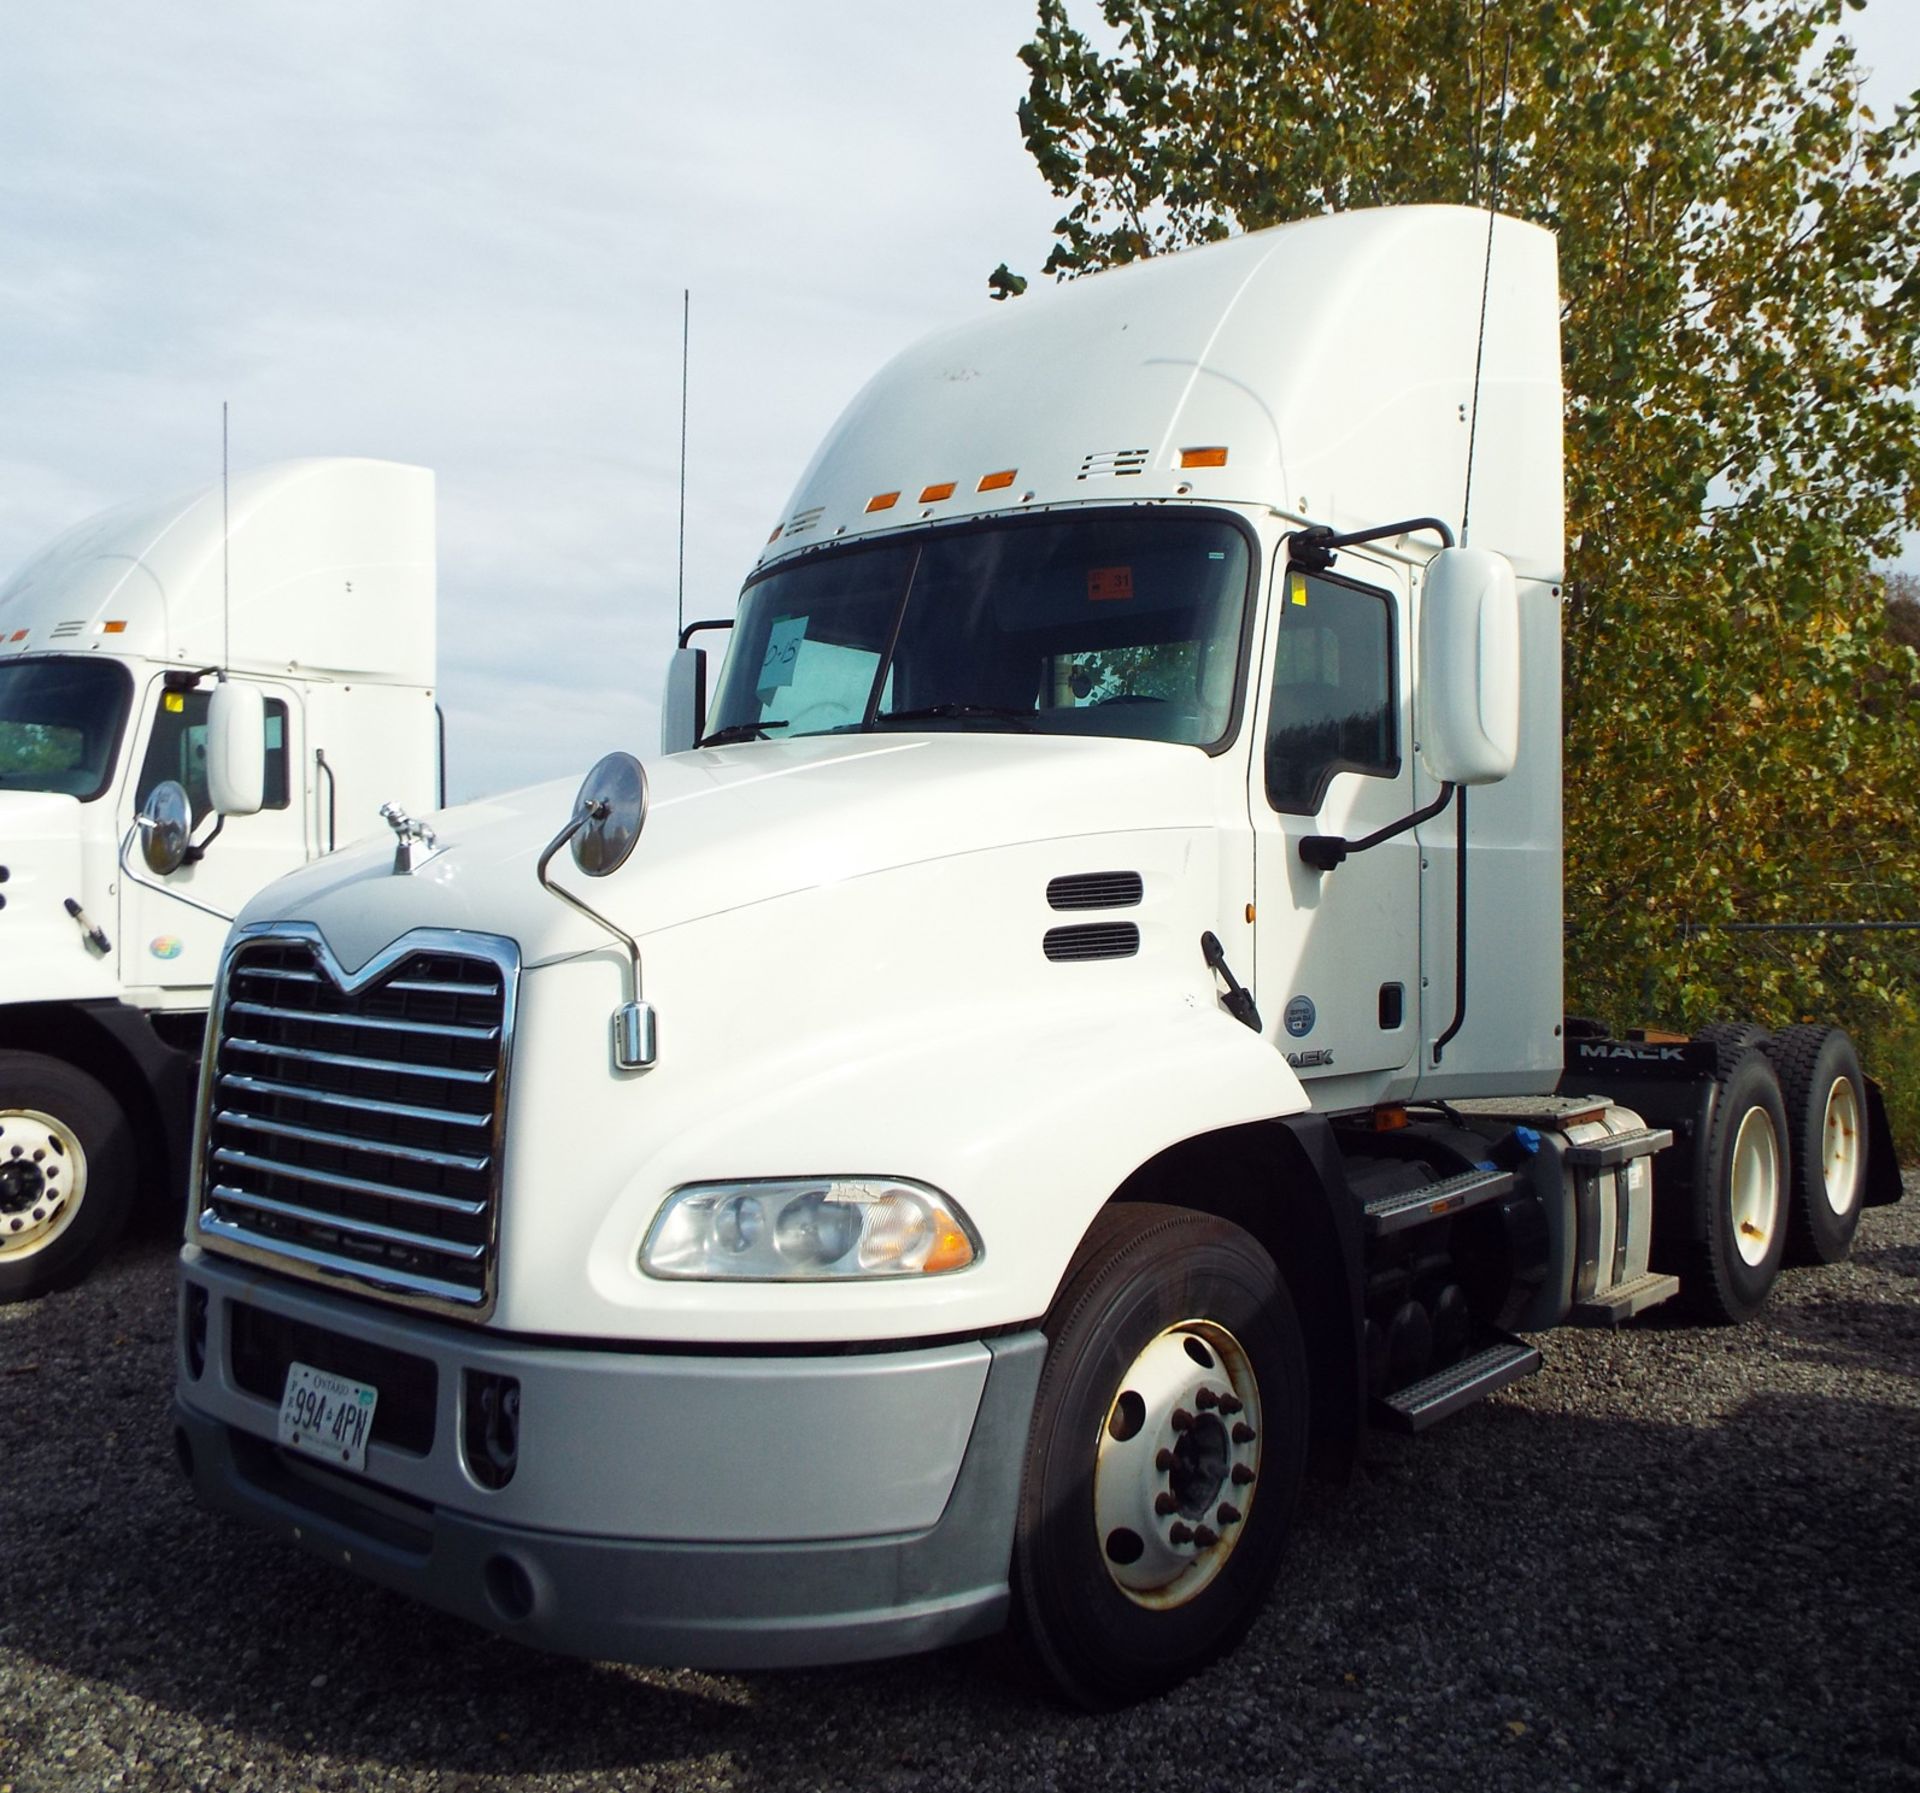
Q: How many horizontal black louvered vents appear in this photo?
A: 2